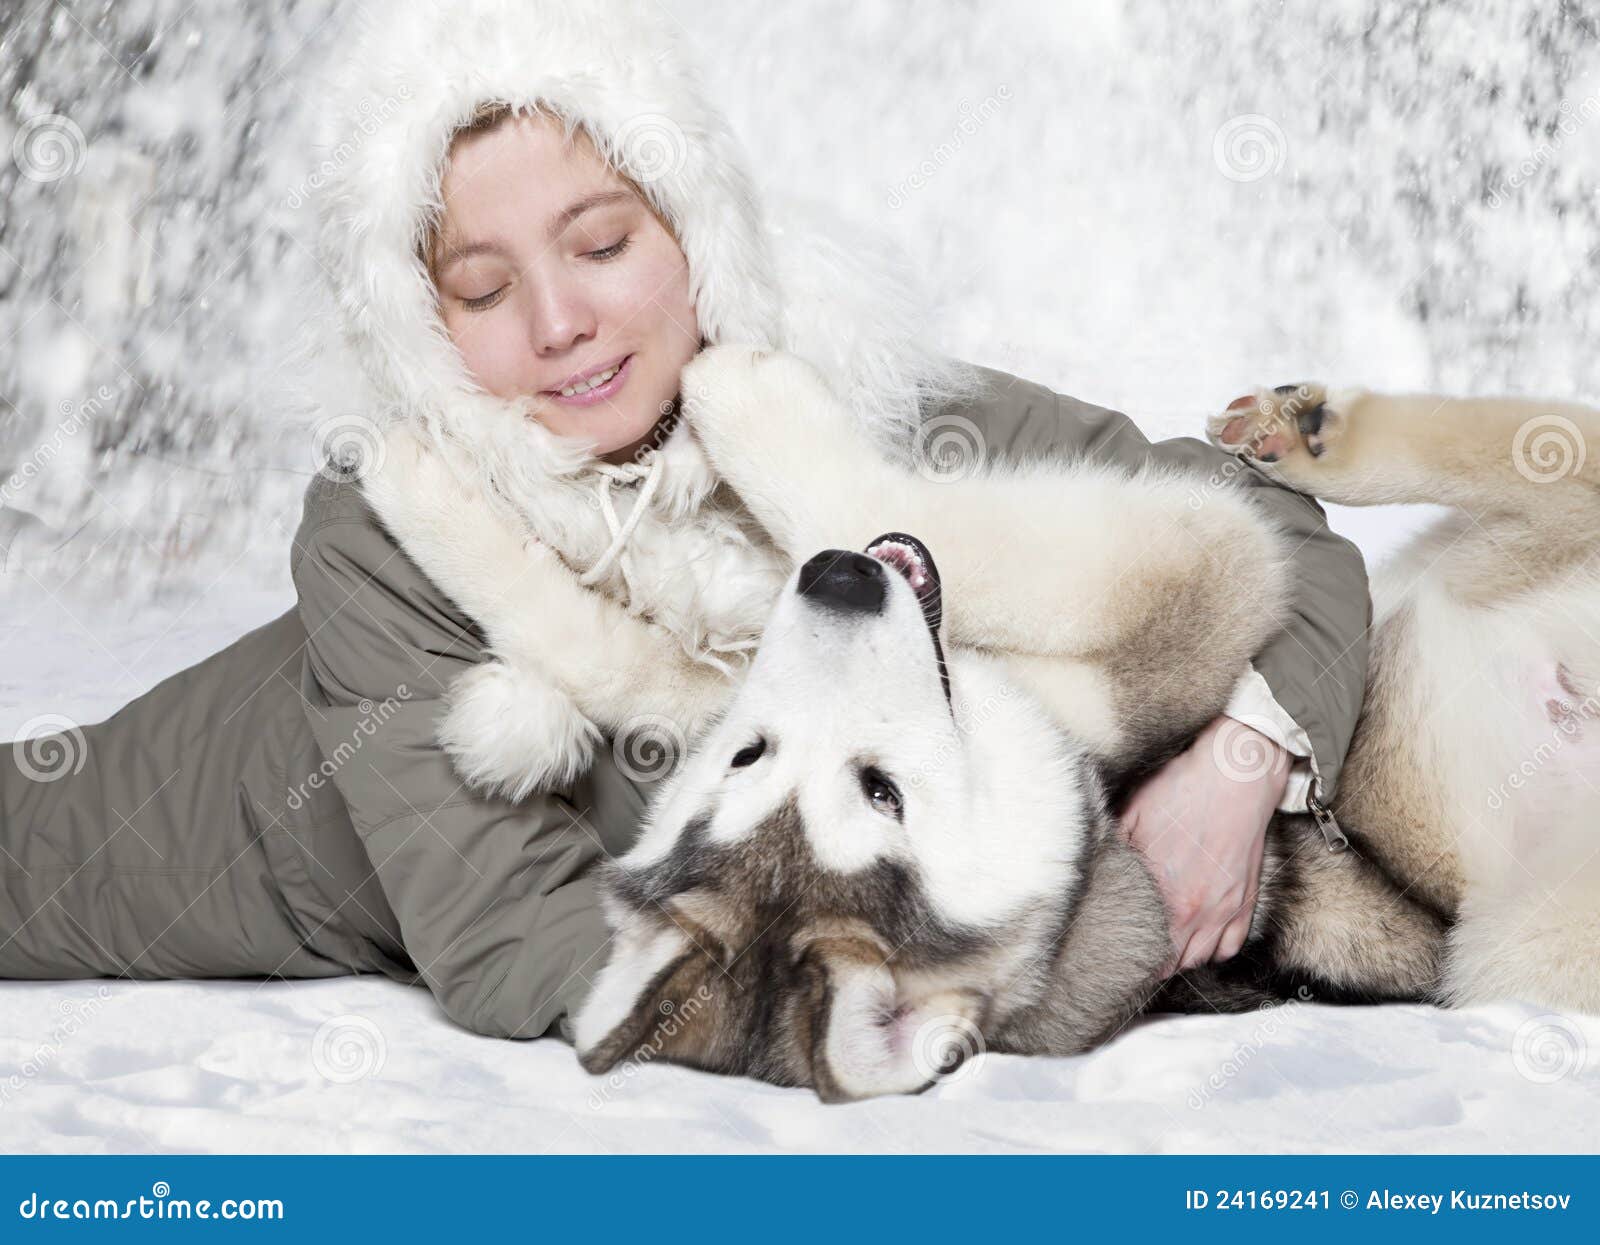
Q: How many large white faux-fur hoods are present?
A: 1